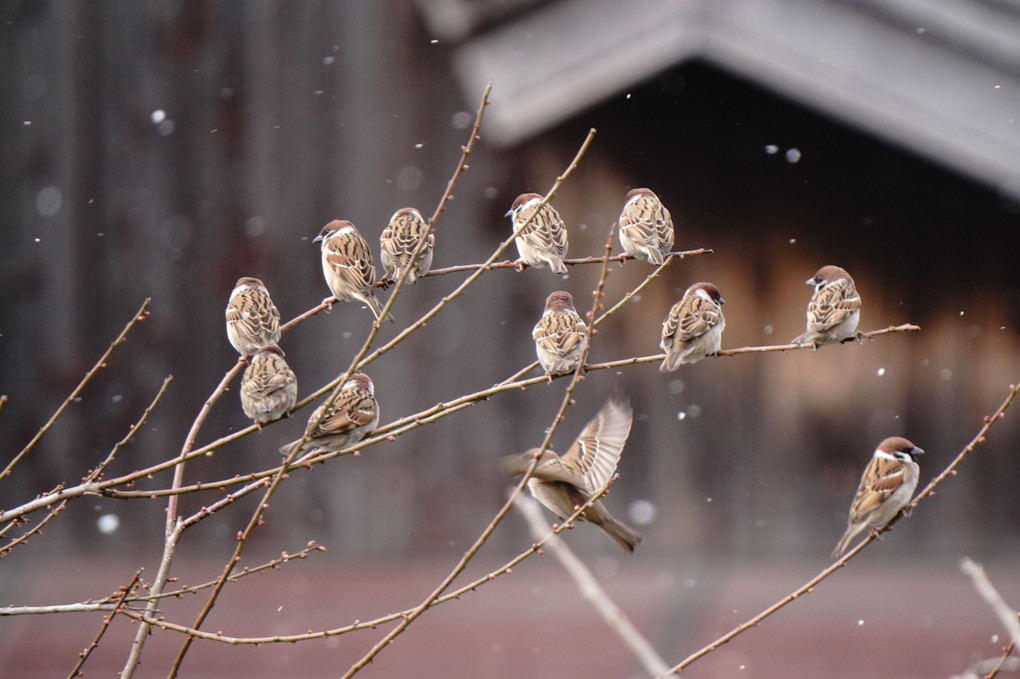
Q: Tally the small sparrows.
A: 12